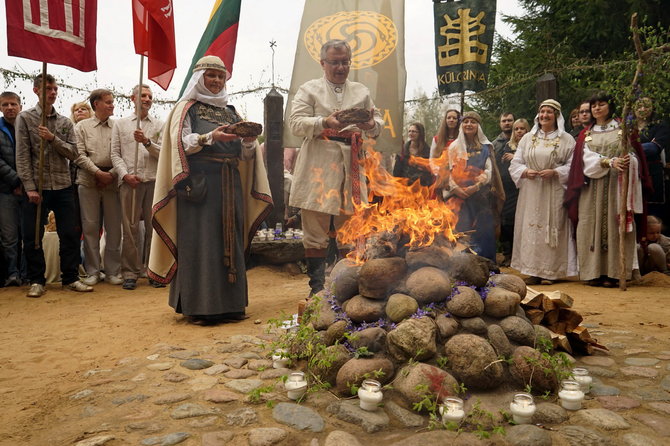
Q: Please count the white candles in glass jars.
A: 7